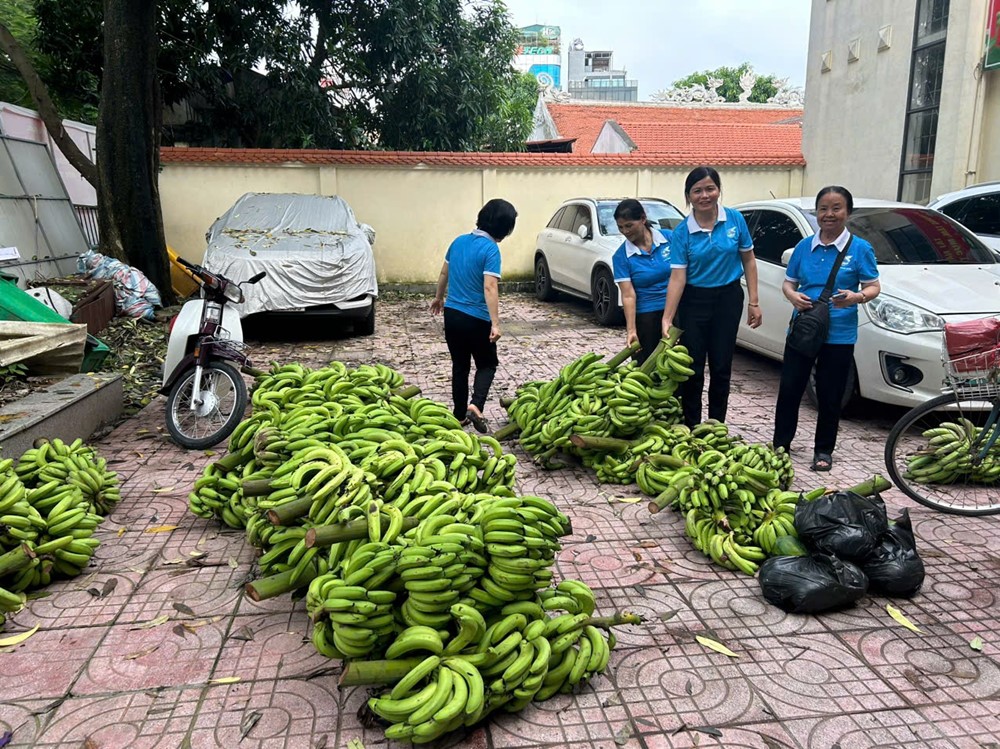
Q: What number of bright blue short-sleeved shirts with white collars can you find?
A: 4